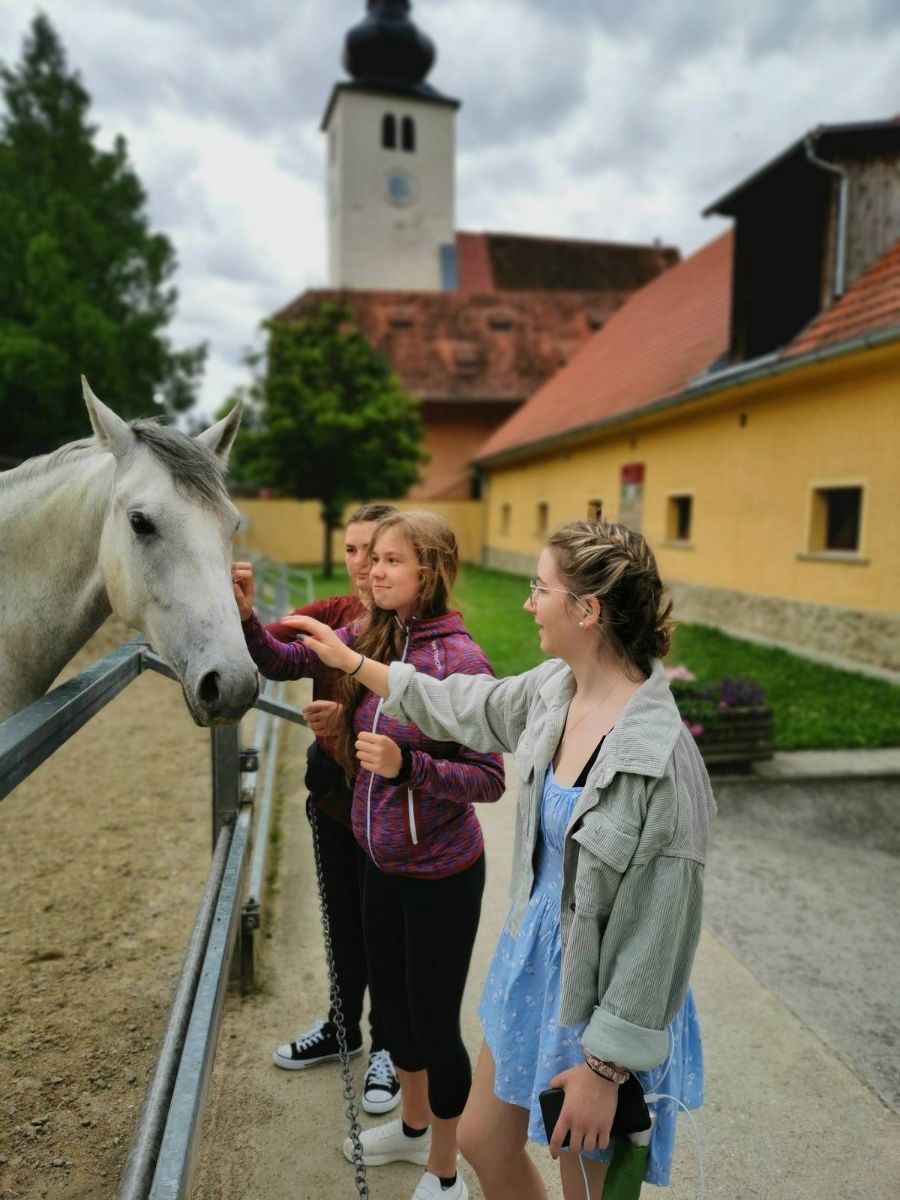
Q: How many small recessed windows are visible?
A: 5